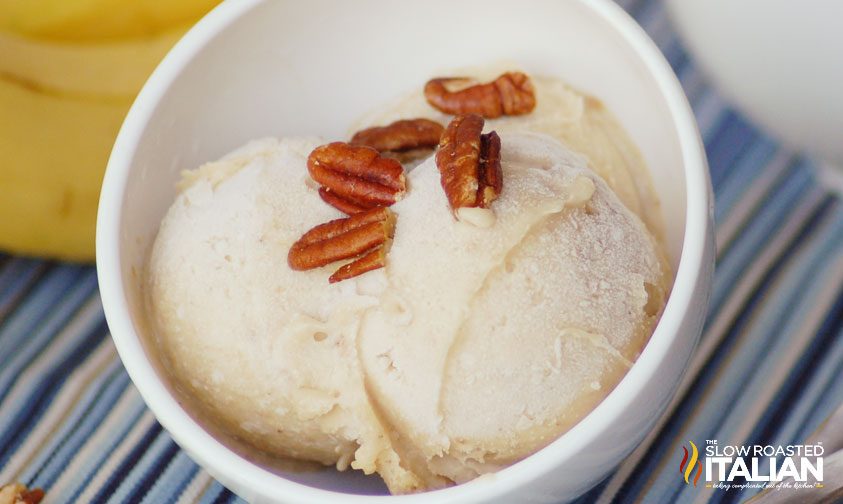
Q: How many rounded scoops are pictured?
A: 3